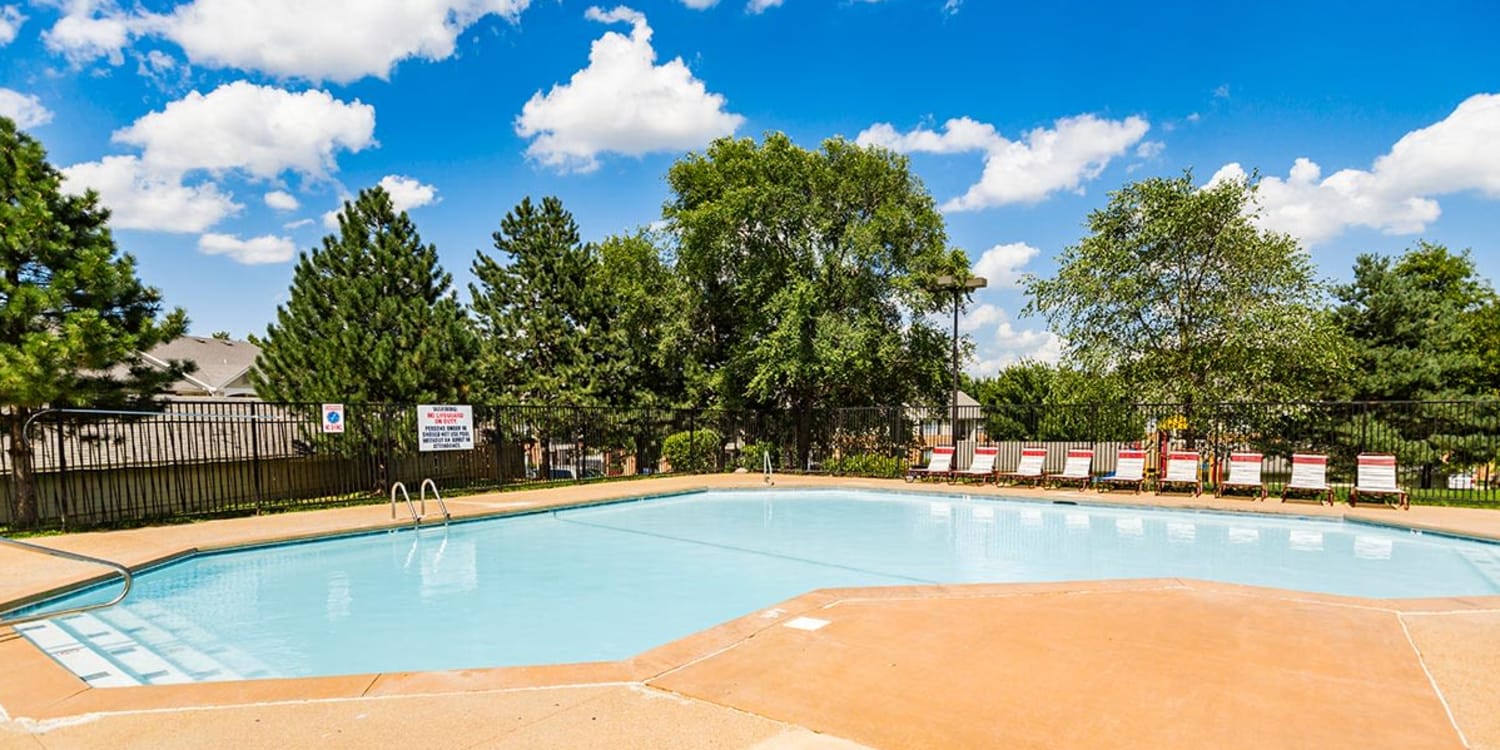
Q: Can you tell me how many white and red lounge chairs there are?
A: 9